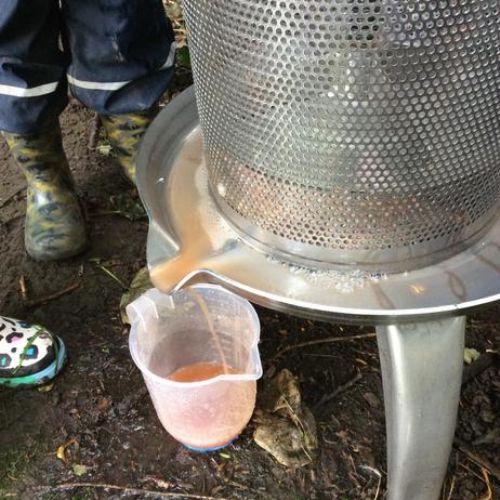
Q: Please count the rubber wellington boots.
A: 3